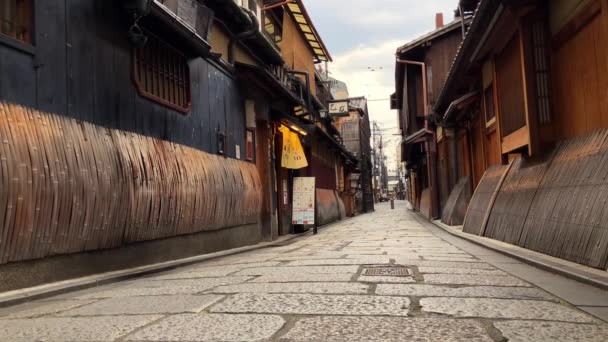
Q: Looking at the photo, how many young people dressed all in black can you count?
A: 0